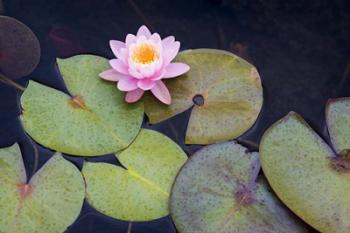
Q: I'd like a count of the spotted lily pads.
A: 6